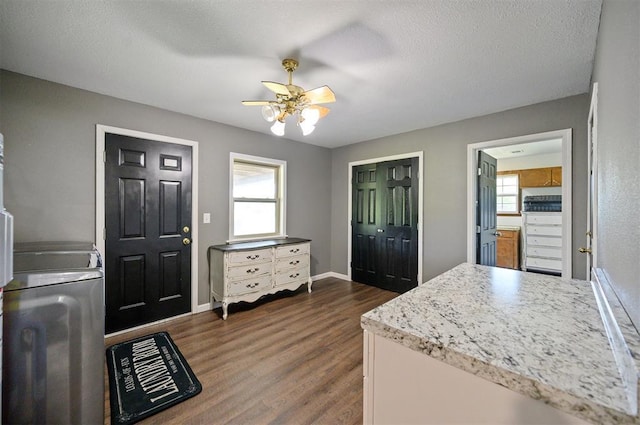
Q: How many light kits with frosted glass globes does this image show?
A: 1